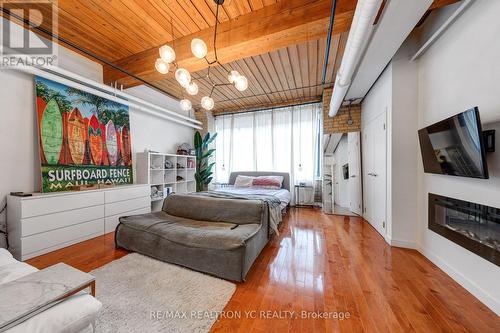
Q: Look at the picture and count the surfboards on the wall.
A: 5